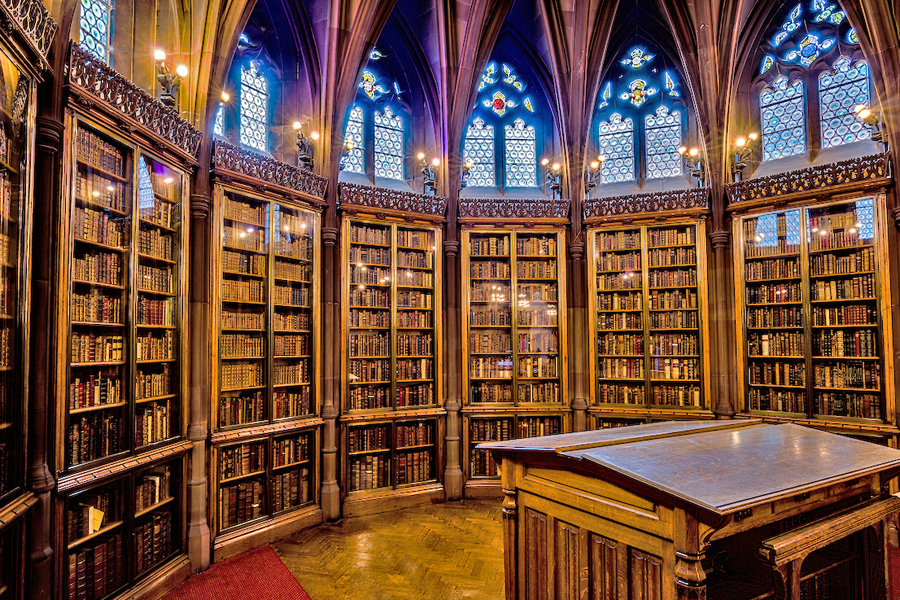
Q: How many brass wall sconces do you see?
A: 11